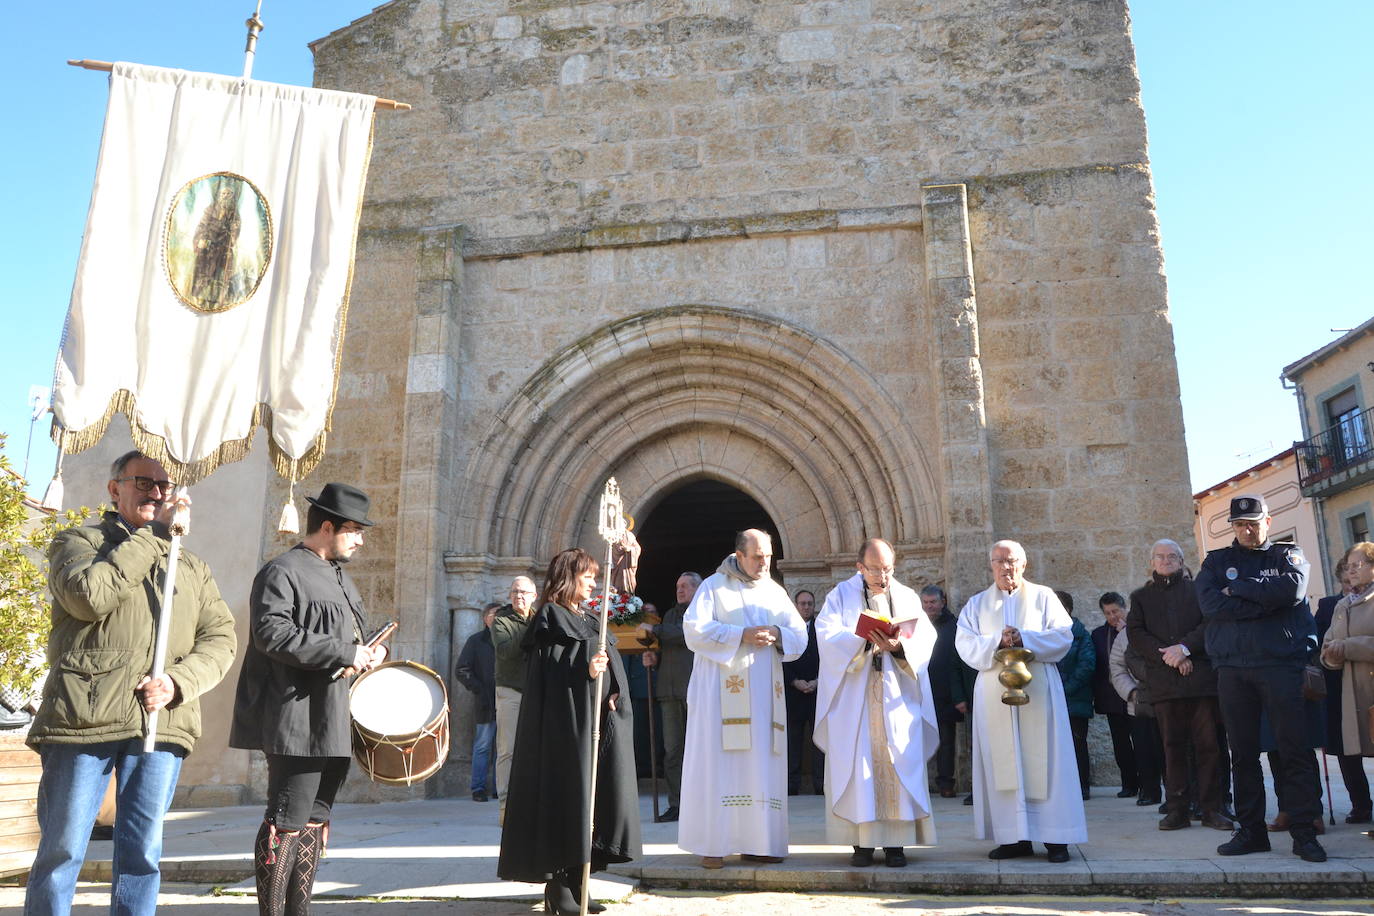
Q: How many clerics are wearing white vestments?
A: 3